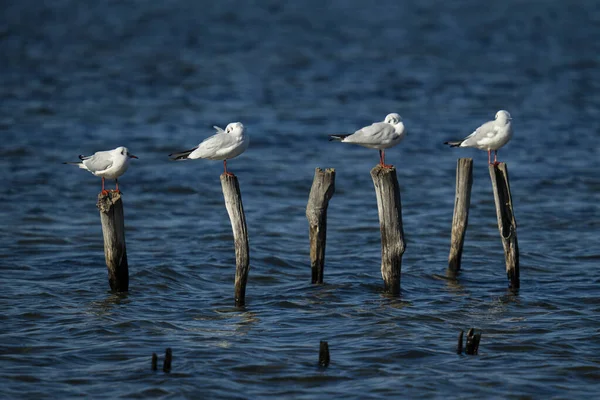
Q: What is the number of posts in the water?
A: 11